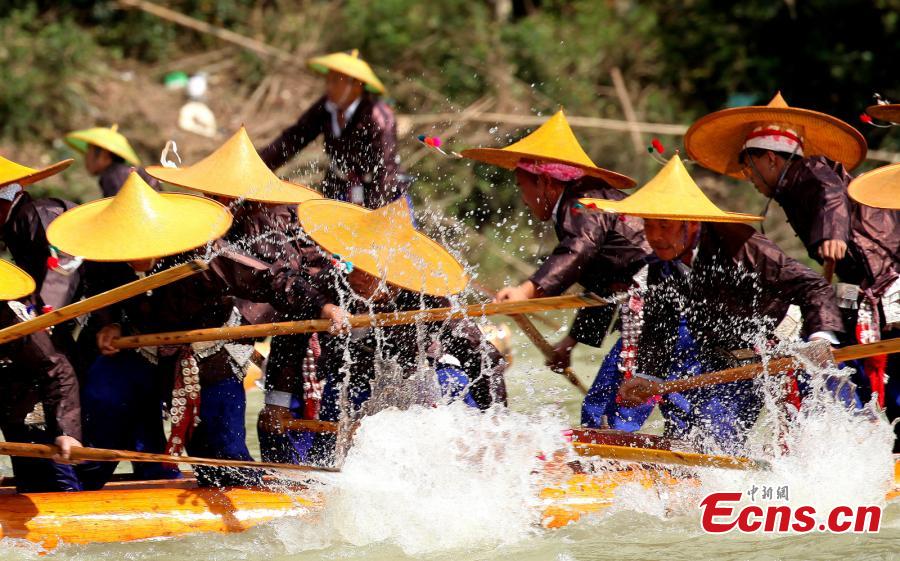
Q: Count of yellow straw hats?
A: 12